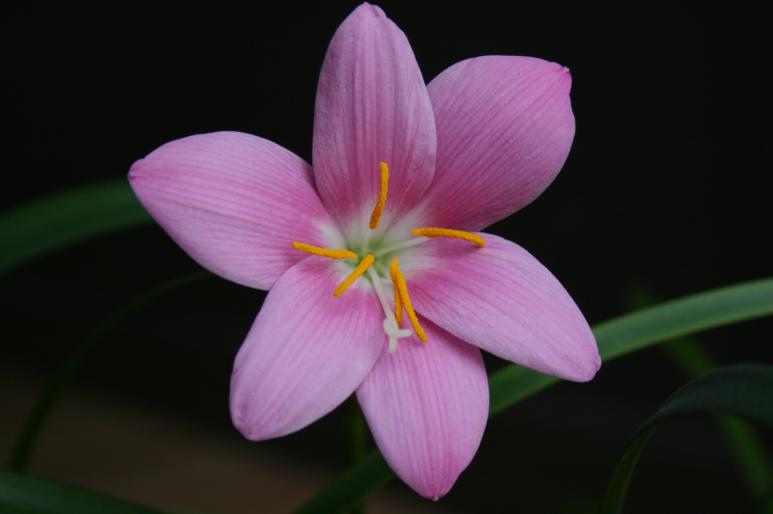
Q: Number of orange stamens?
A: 6